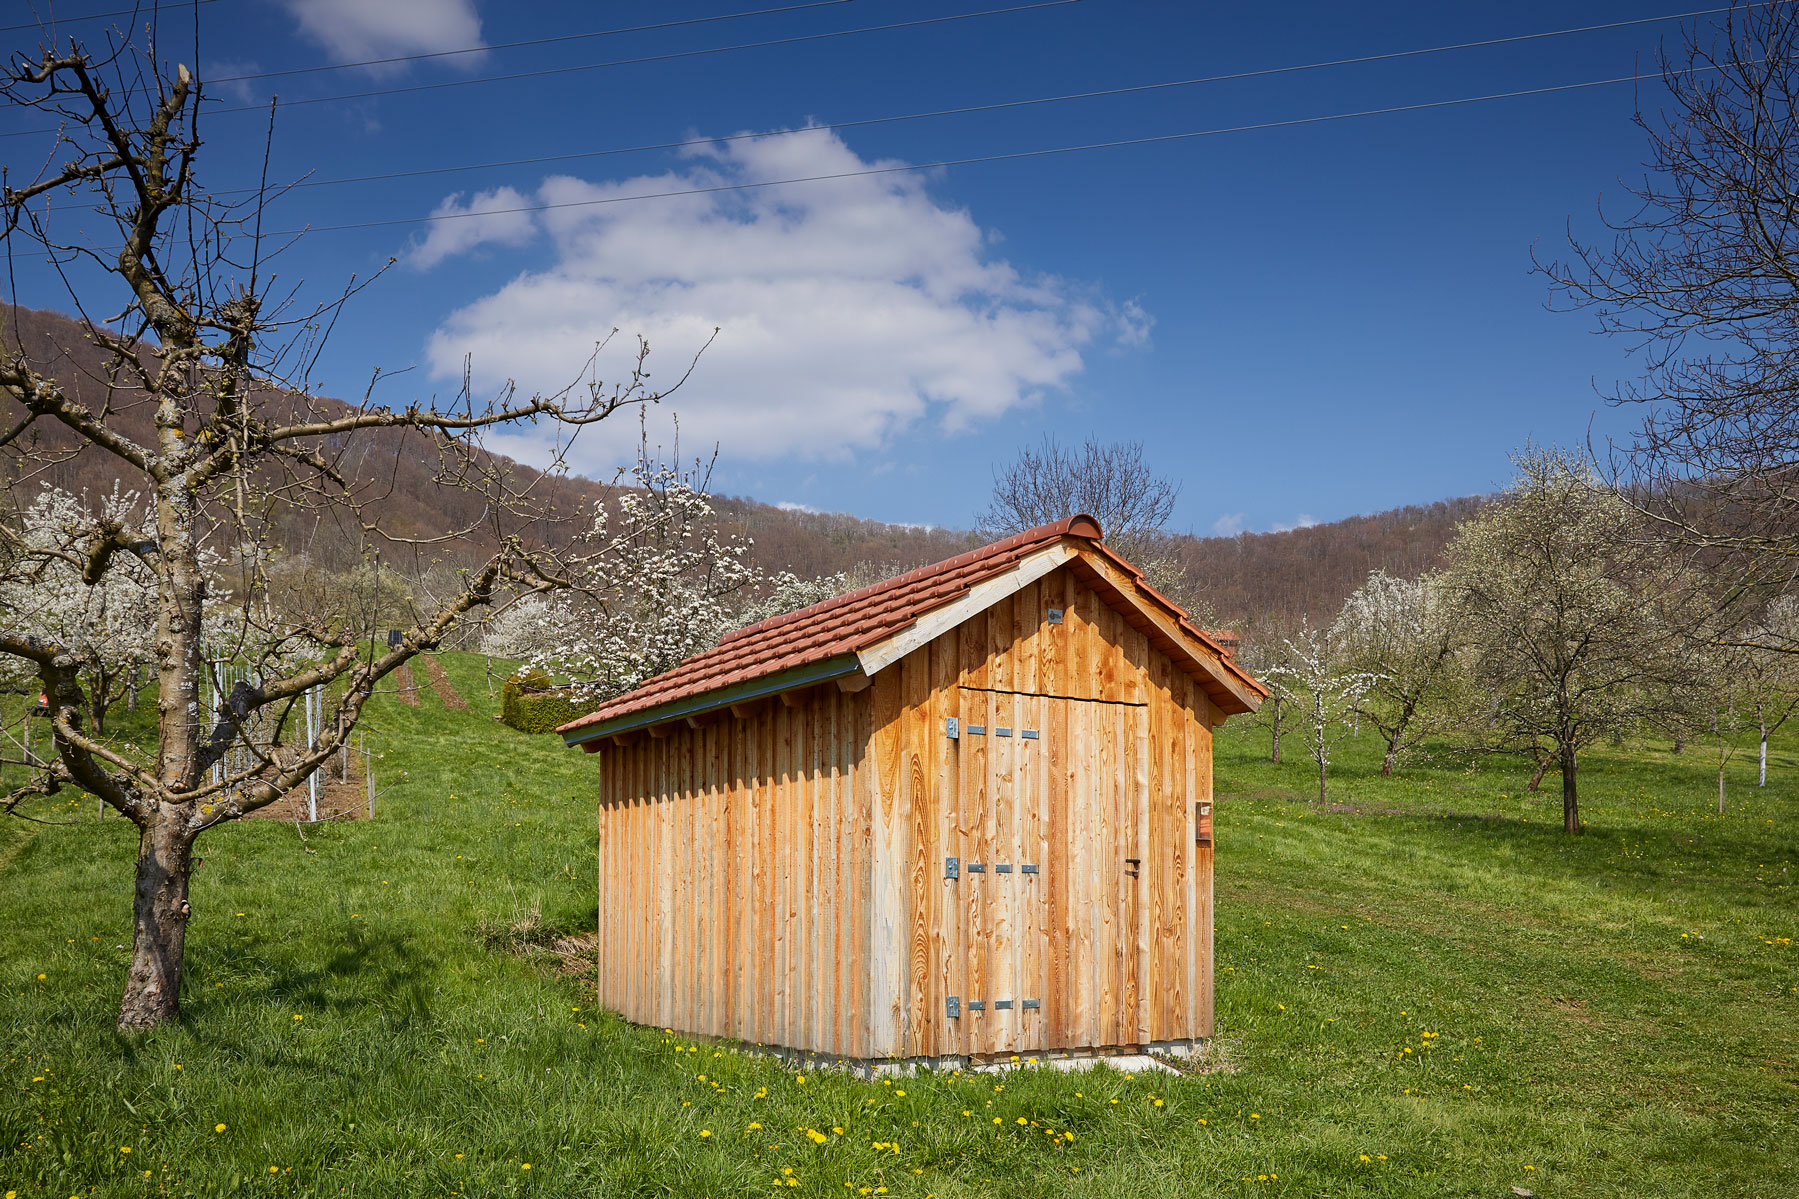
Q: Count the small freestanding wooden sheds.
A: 1